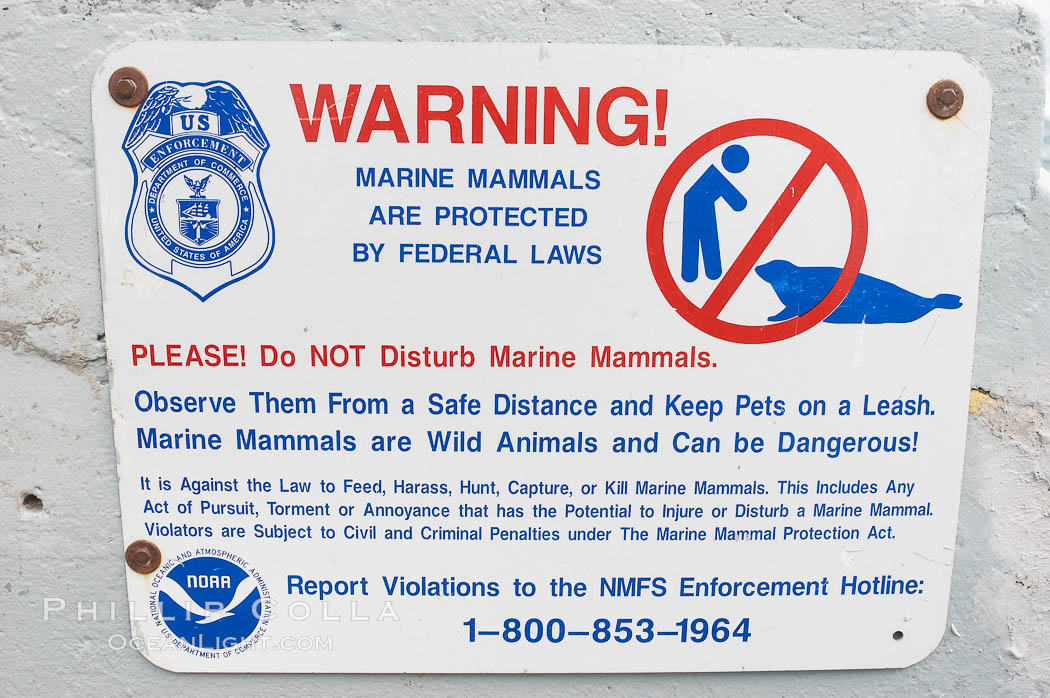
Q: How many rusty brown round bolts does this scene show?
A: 3